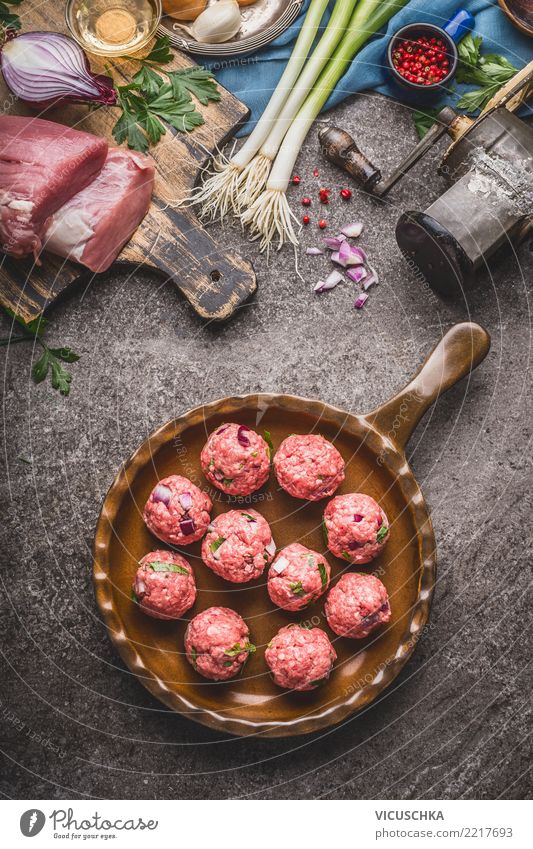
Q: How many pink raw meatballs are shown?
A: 10